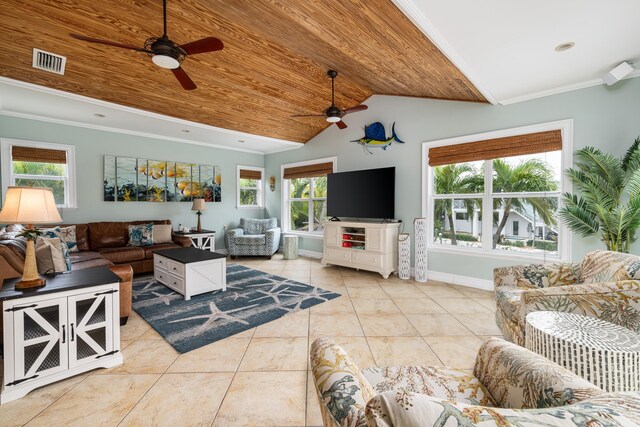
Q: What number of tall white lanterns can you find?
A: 2